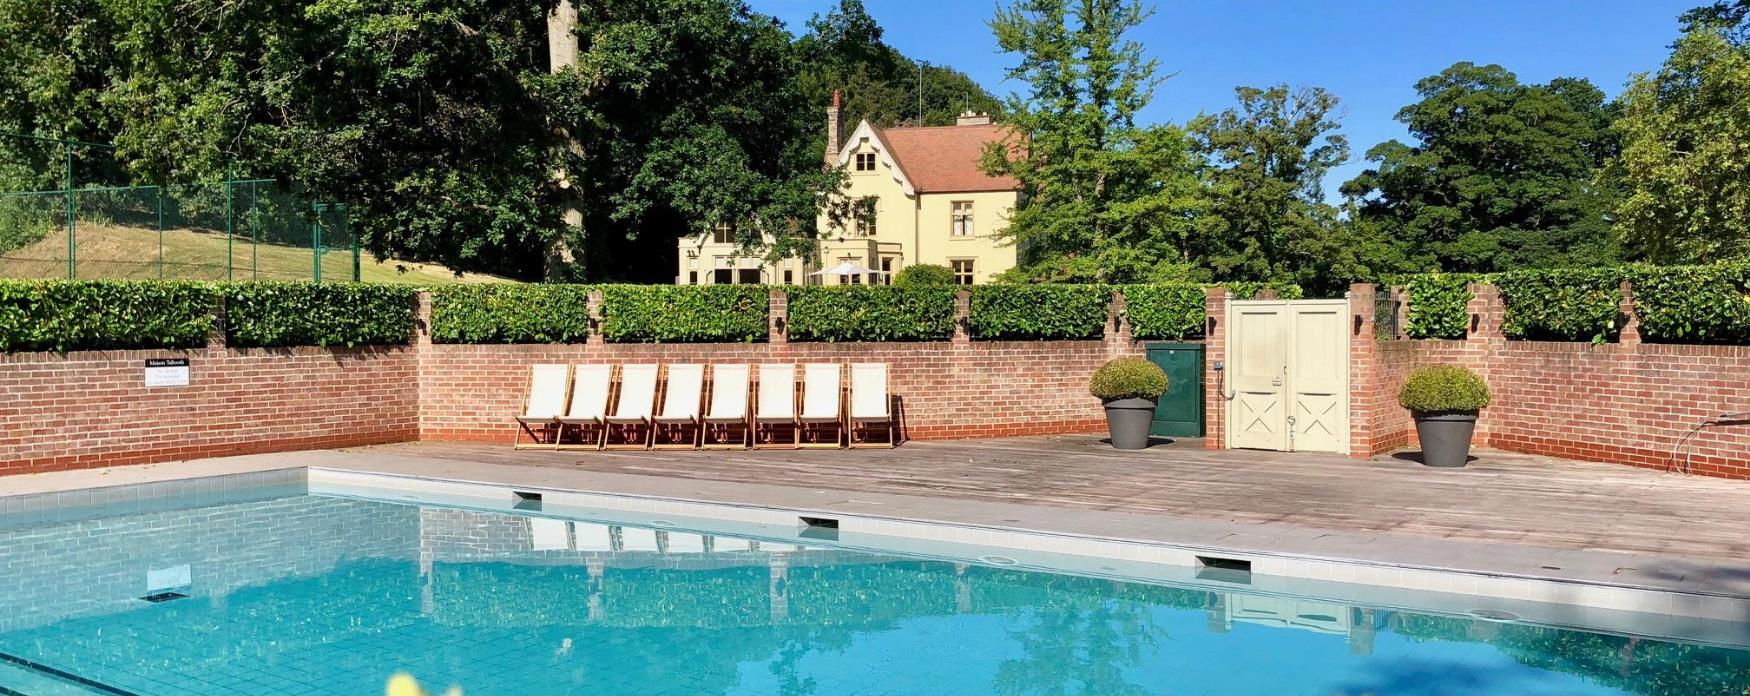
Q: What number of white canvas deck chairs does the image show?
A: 8